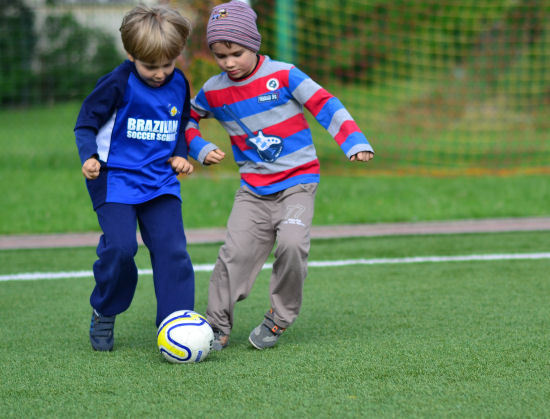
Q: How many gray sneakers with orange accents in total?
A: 2